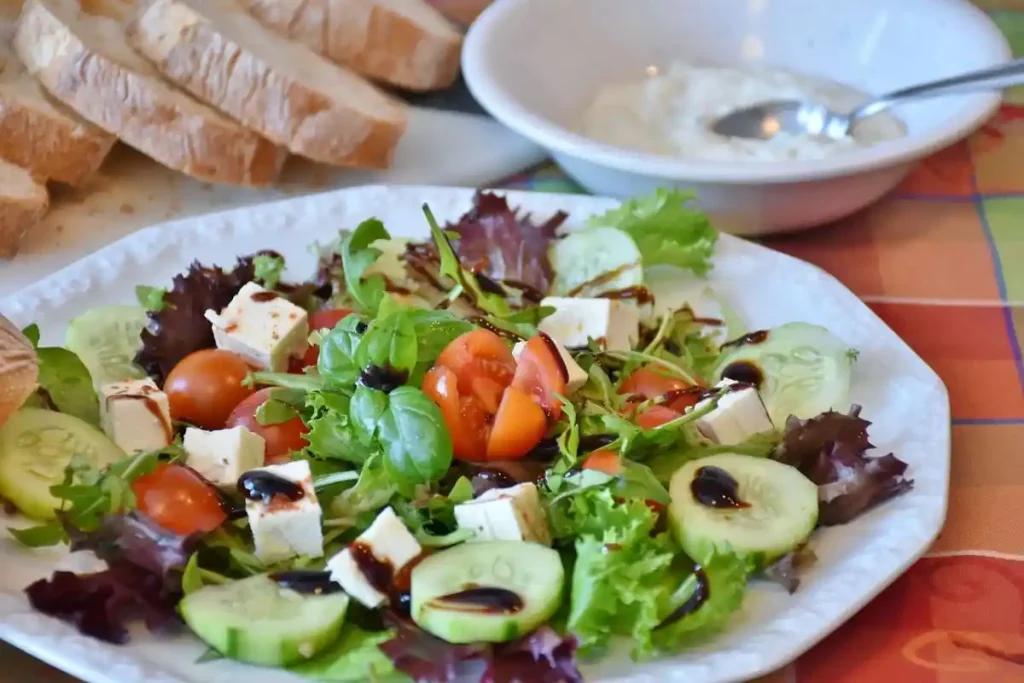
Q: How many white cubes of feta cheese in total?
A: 9